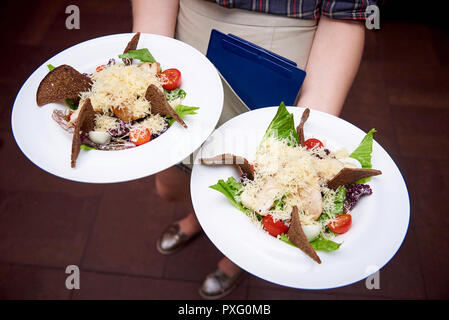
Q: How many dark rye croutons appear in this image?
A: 8